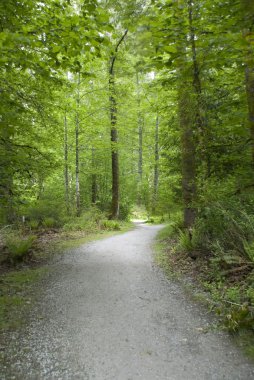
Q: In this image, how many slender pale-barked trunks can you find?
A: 4